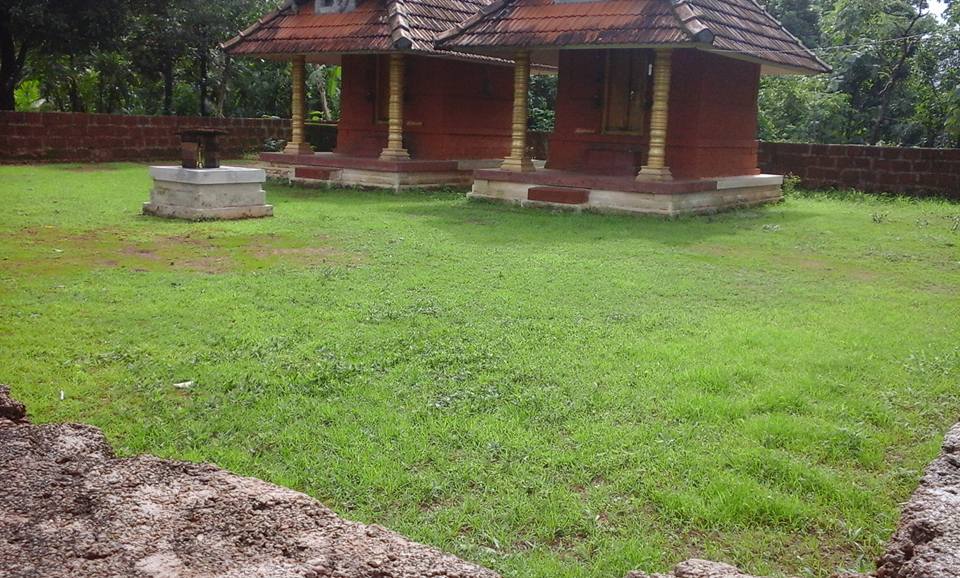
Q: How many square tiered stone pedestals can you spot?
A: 1